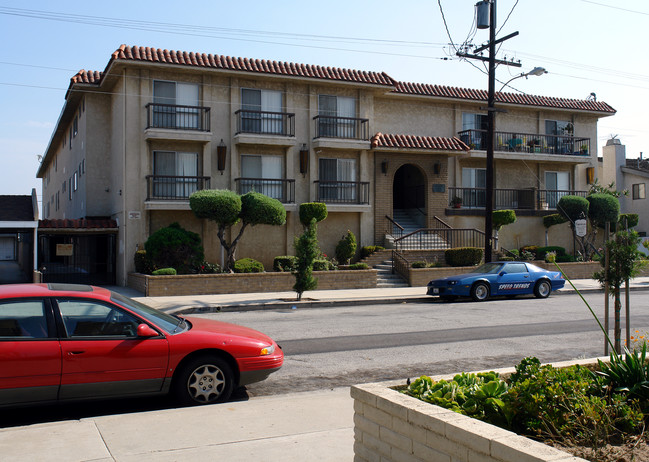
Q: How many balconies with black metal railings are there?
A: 8